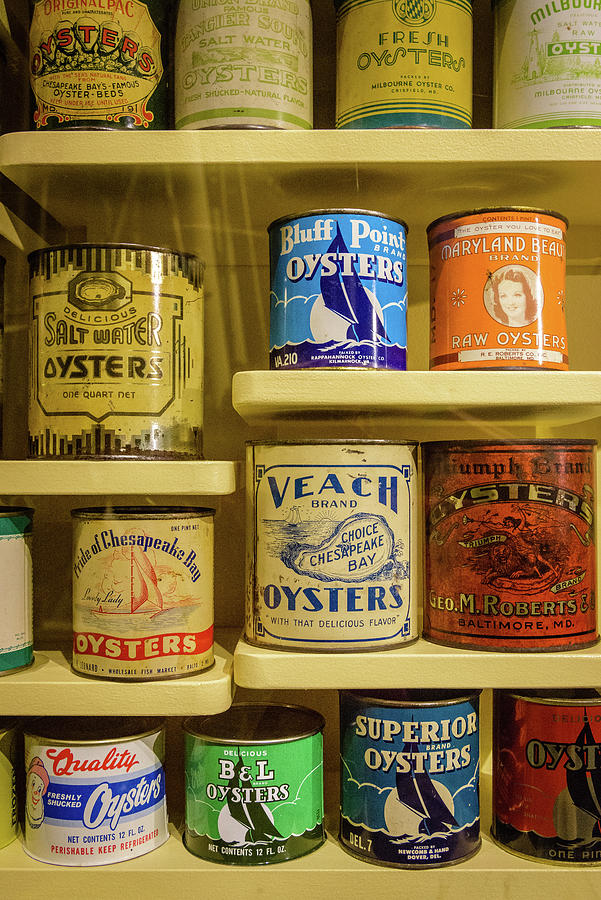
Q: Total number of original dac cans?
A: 1